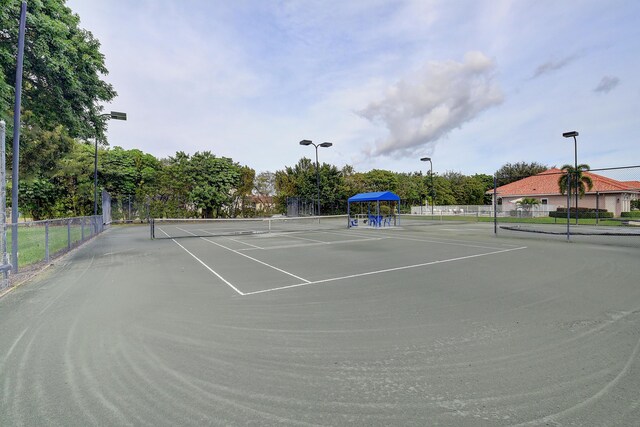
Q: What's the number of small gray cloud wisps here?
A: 2